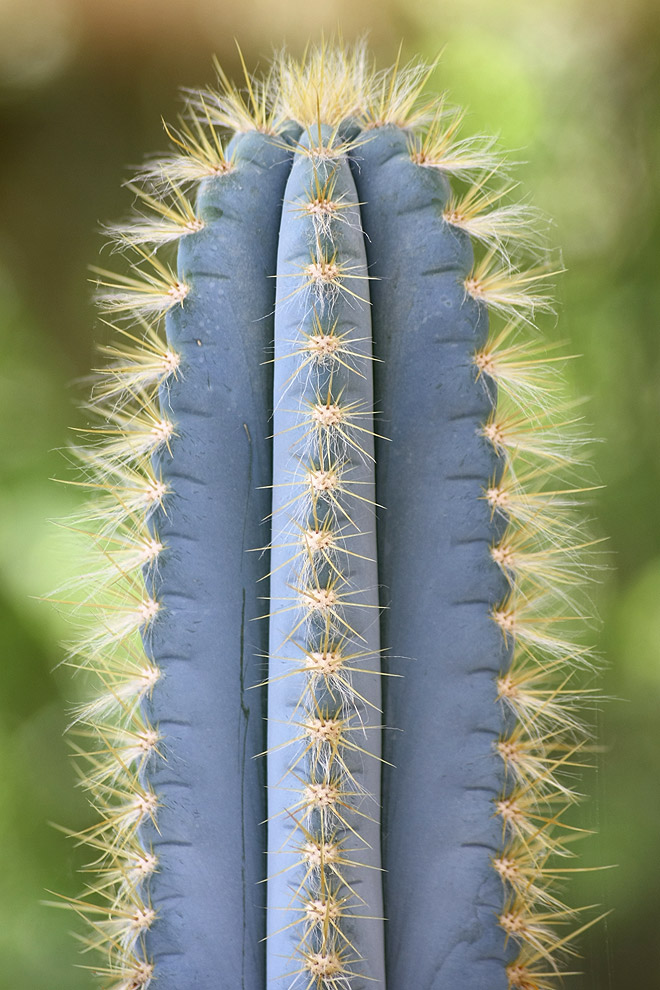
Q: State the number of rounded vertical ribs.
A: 3